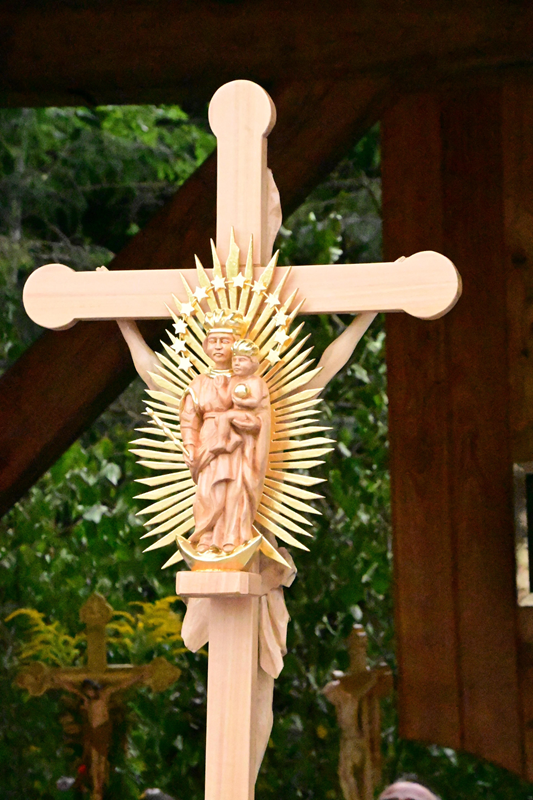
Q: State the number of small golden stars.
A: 12